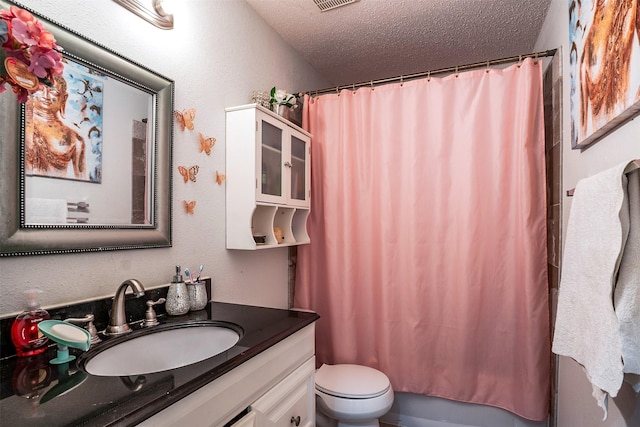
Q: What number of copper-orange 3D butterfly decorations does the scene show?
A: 5